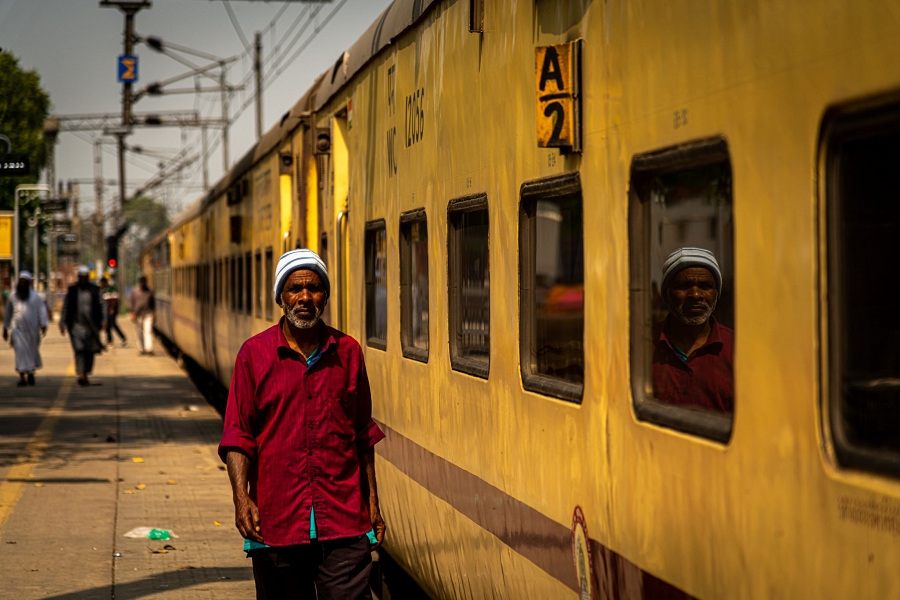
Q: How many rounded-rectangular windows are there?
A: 6